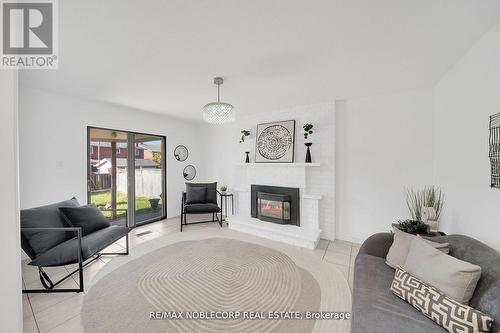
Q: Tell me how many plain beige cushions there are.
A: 2